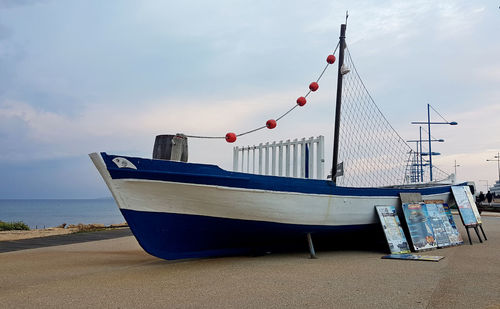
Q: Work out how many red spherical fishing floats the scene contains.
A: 5